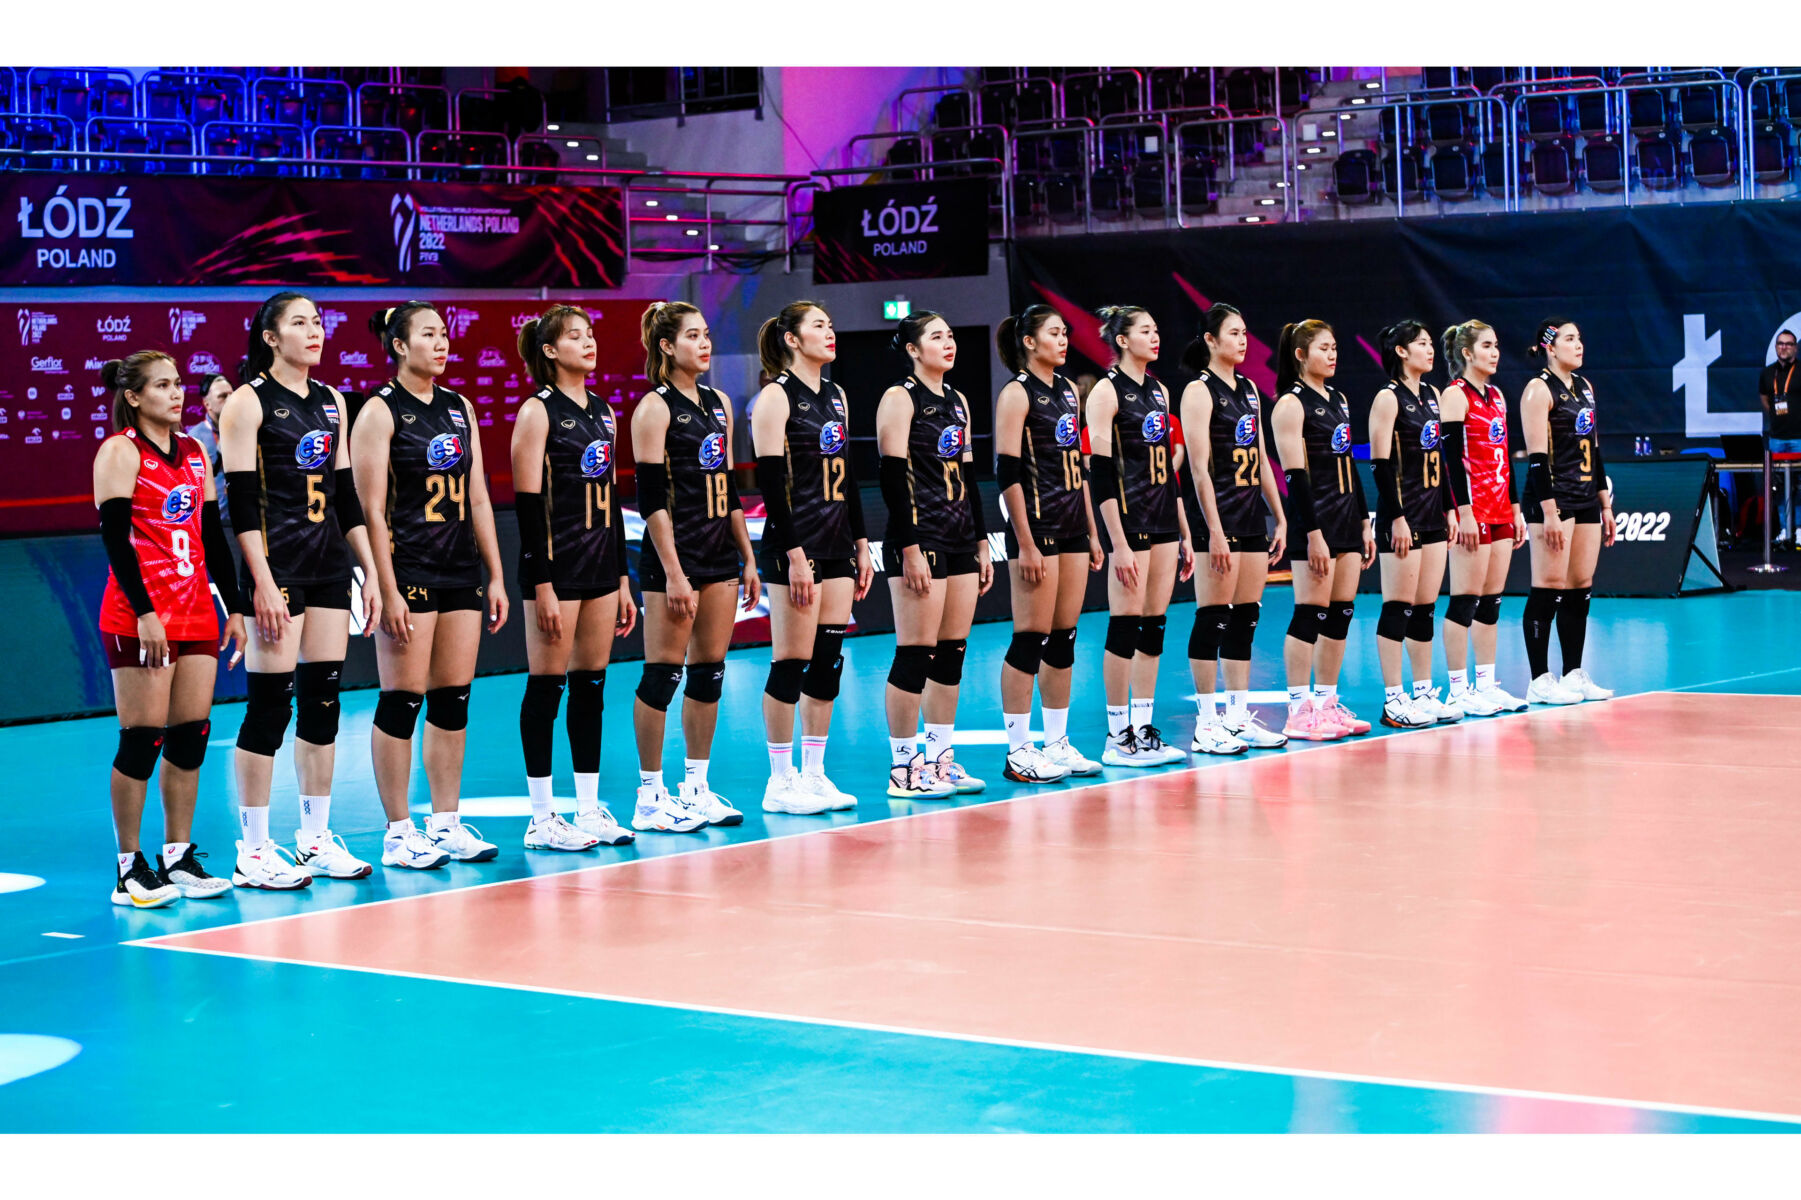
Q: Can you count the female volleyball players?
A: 14